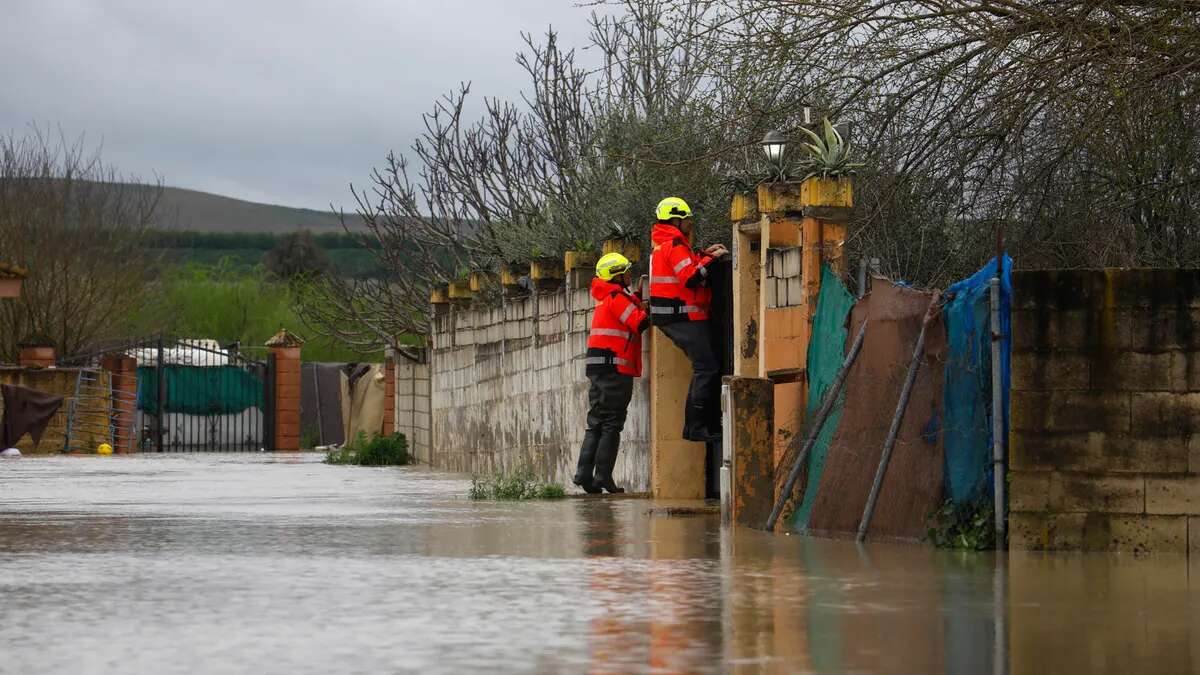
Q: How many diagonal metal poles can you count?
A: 2